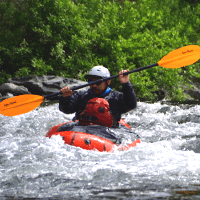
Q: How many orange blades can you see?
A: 2